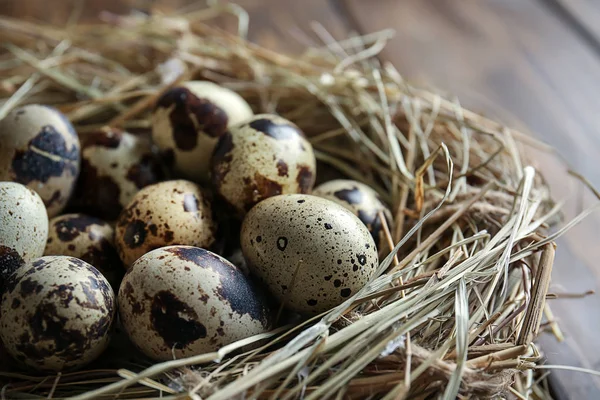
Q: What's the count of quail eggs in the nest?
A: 11